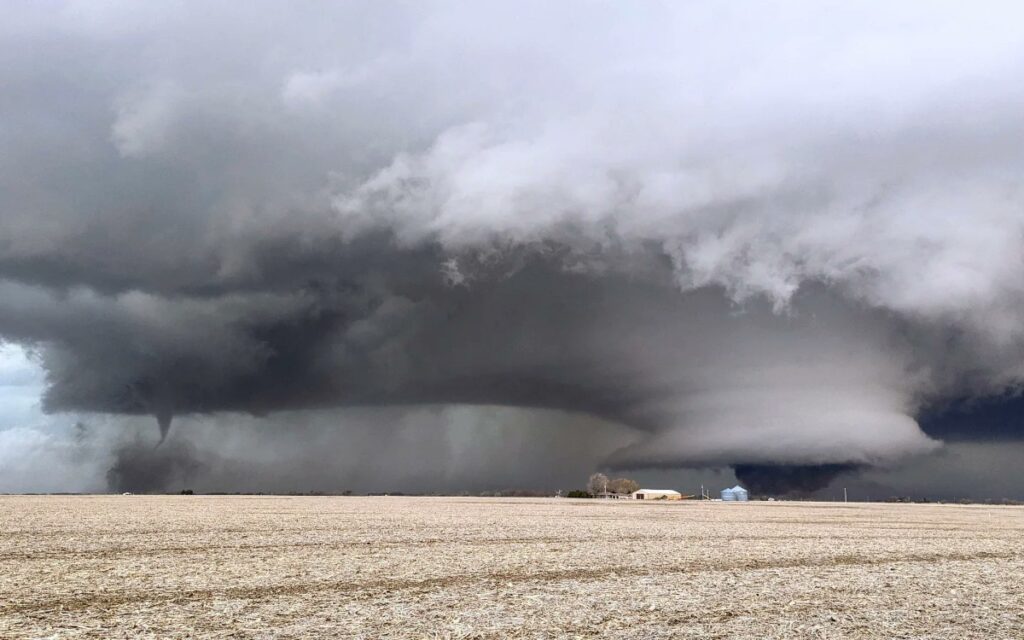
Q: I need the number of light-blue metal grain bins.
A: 2